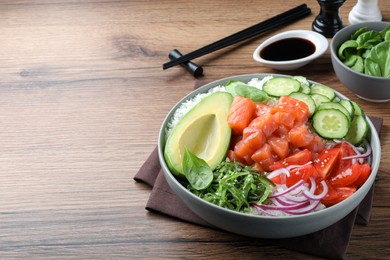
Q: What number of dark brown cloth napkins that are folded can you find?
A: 1